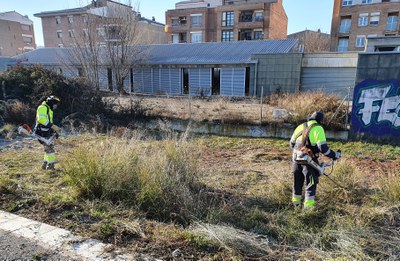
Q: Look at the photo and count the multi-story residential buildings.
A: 4